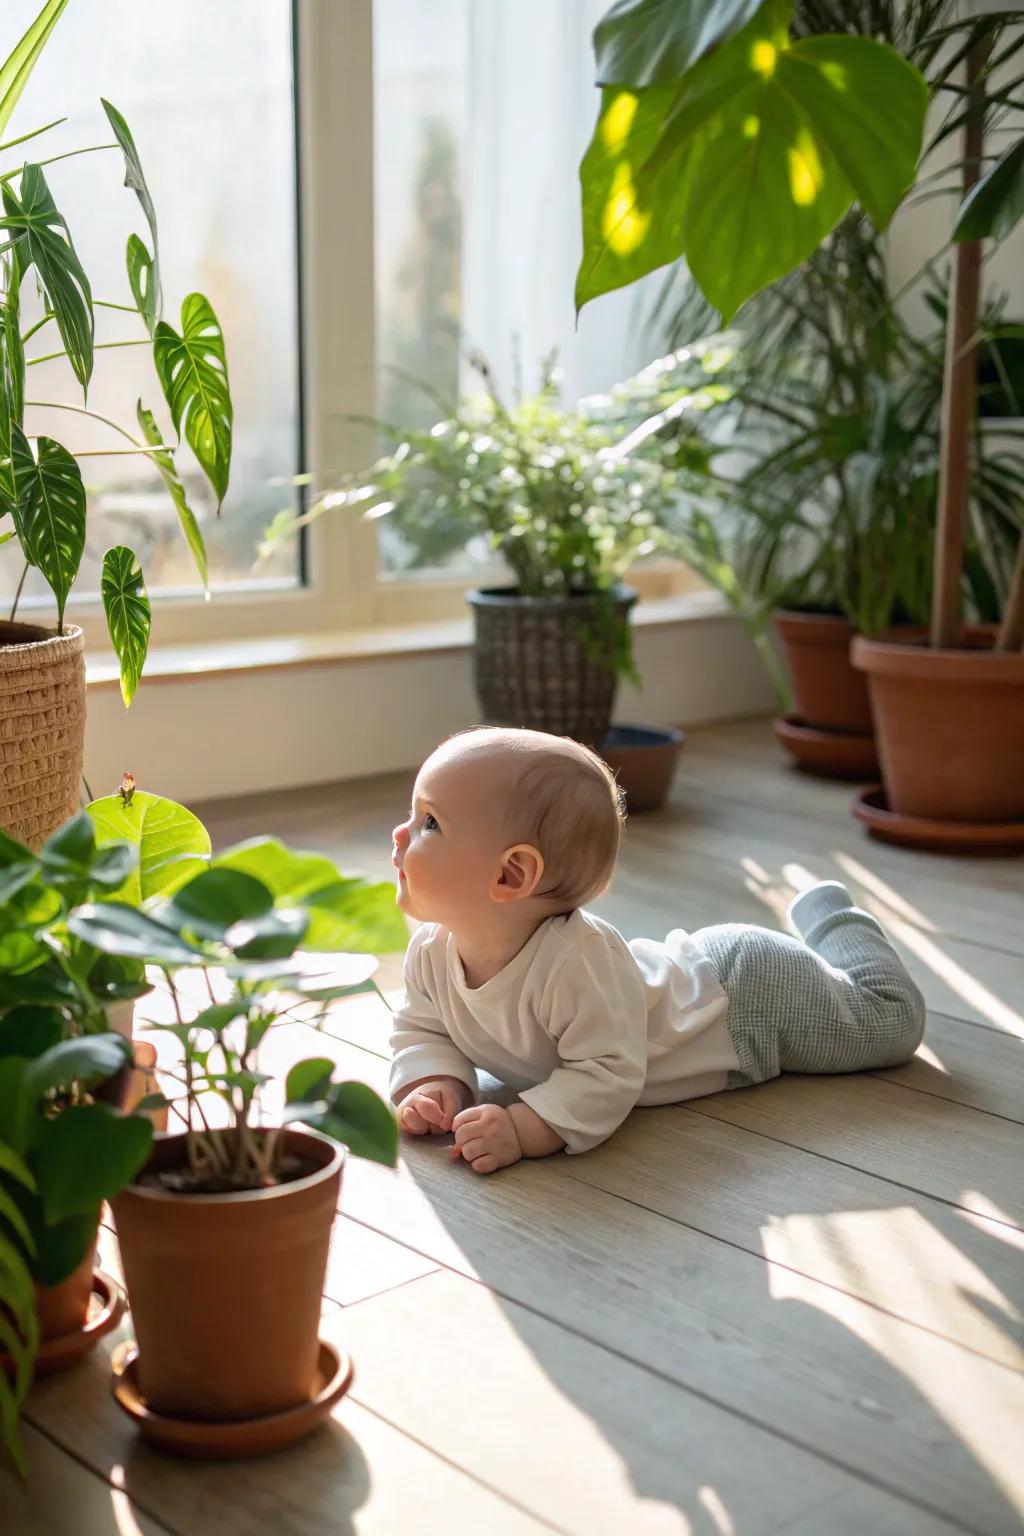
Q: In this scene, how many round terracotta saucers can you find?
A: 4